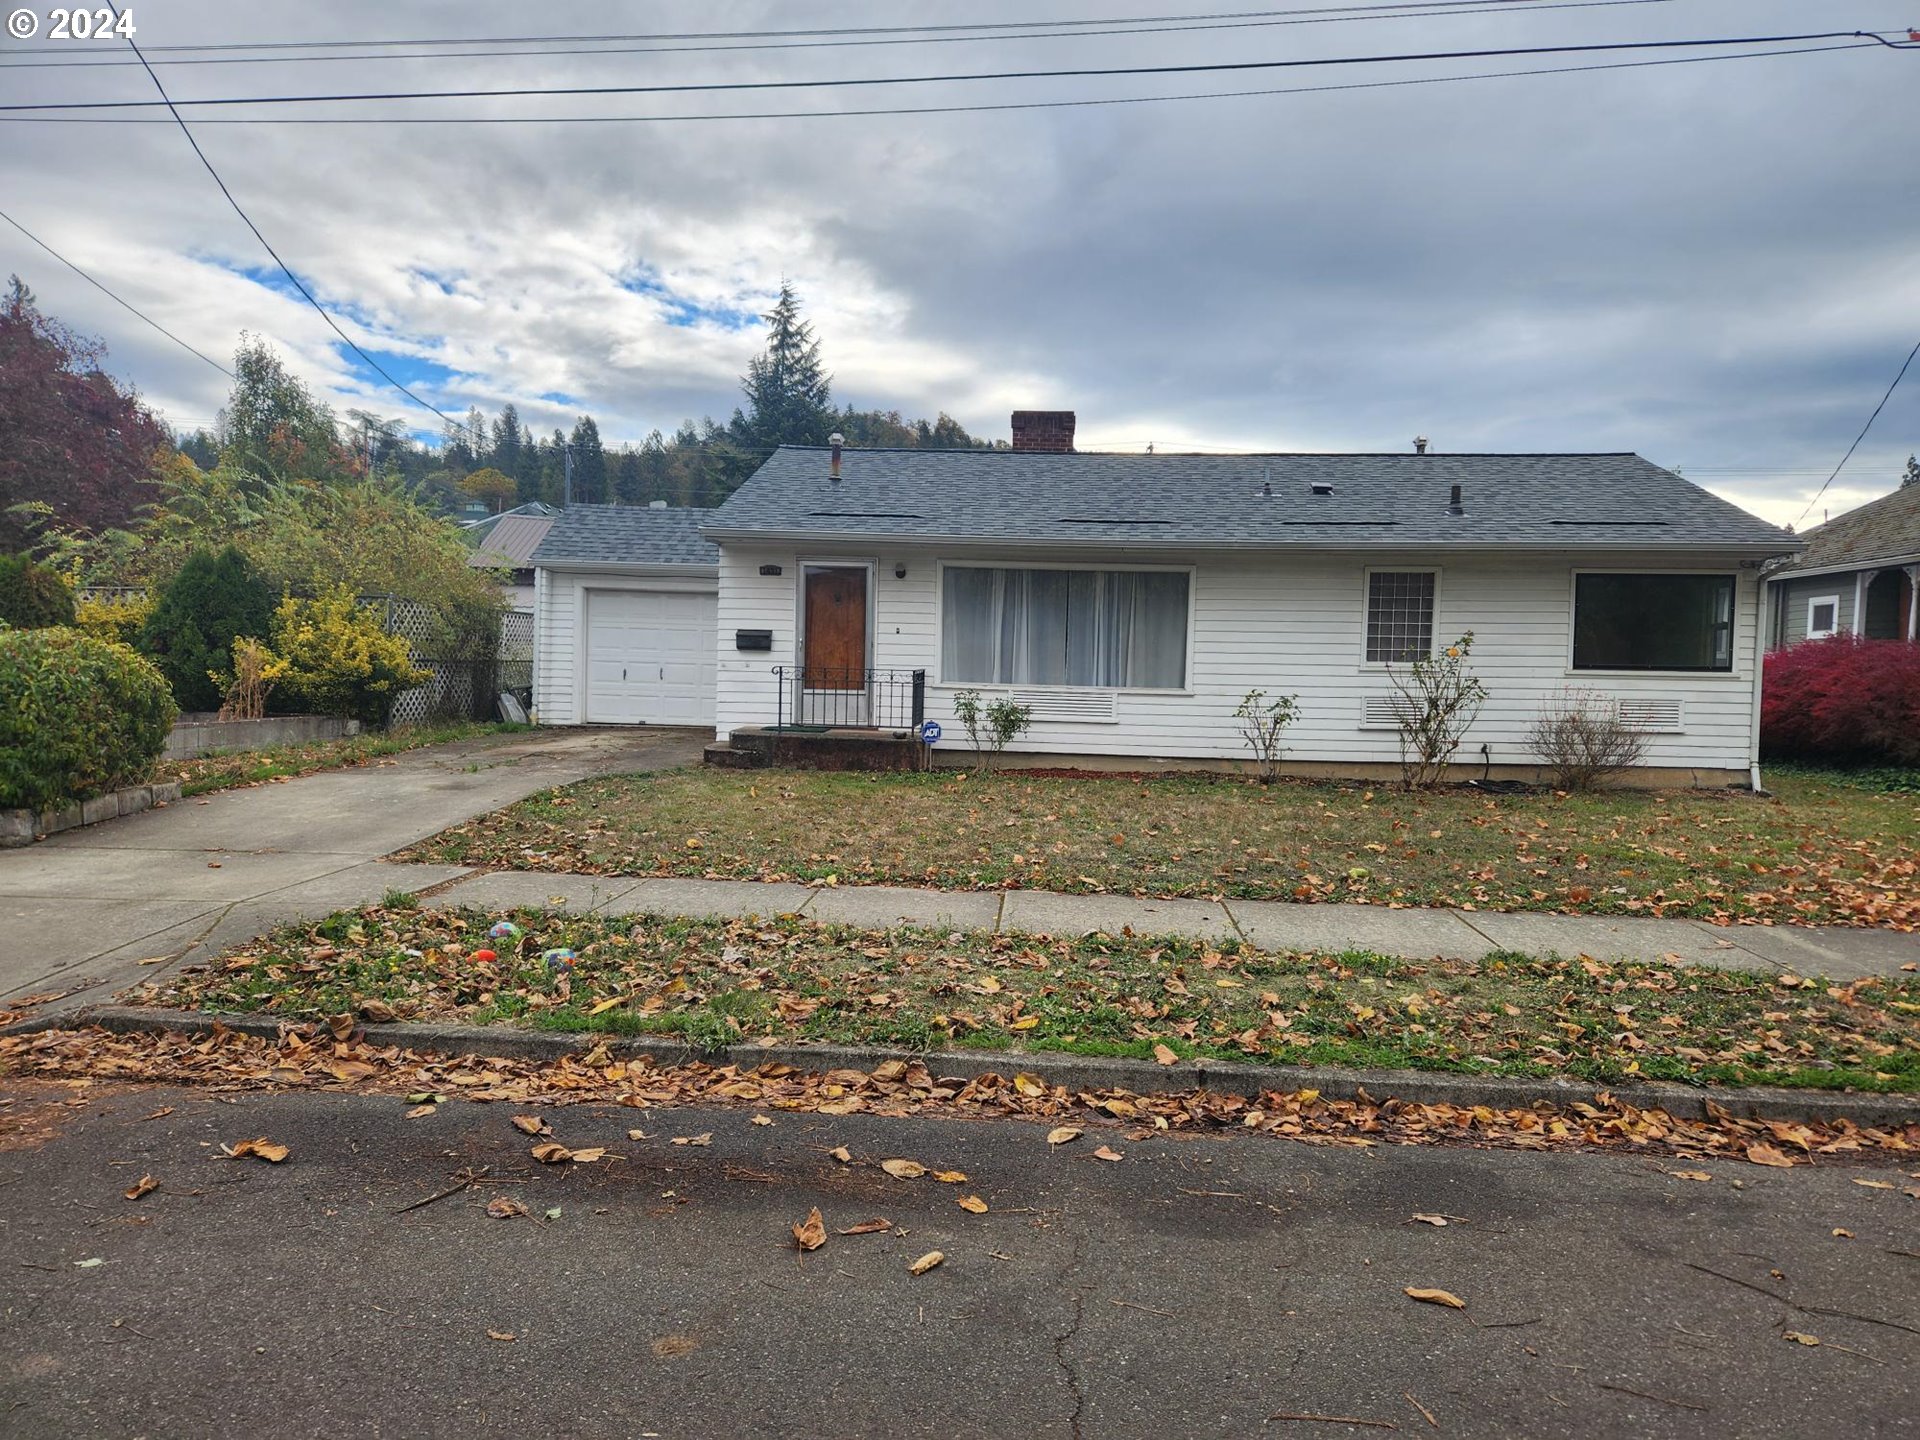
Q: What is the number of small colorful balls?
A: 3